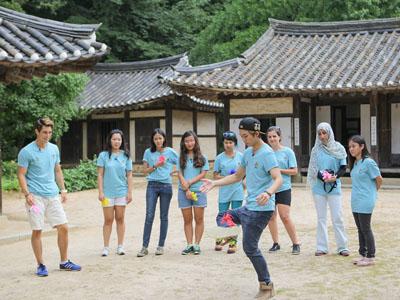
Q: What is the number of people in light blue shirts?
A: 9